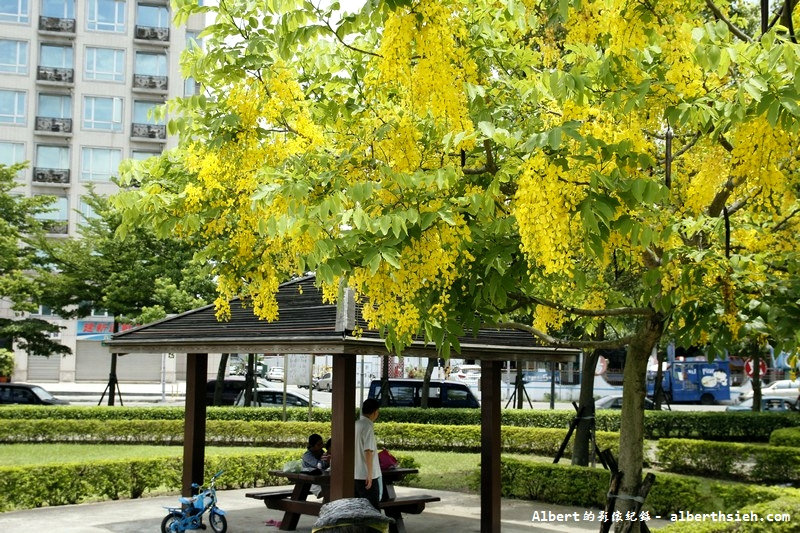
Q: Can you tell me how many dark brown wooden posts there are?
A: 3